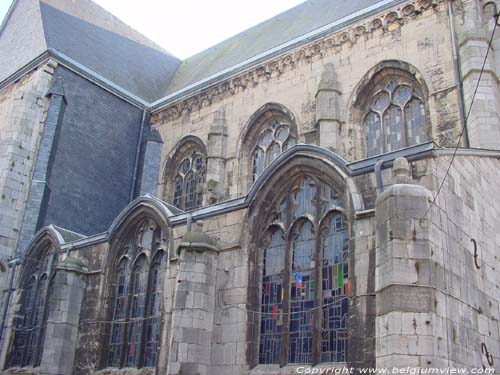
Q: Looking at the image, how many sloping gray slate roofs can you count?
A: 2